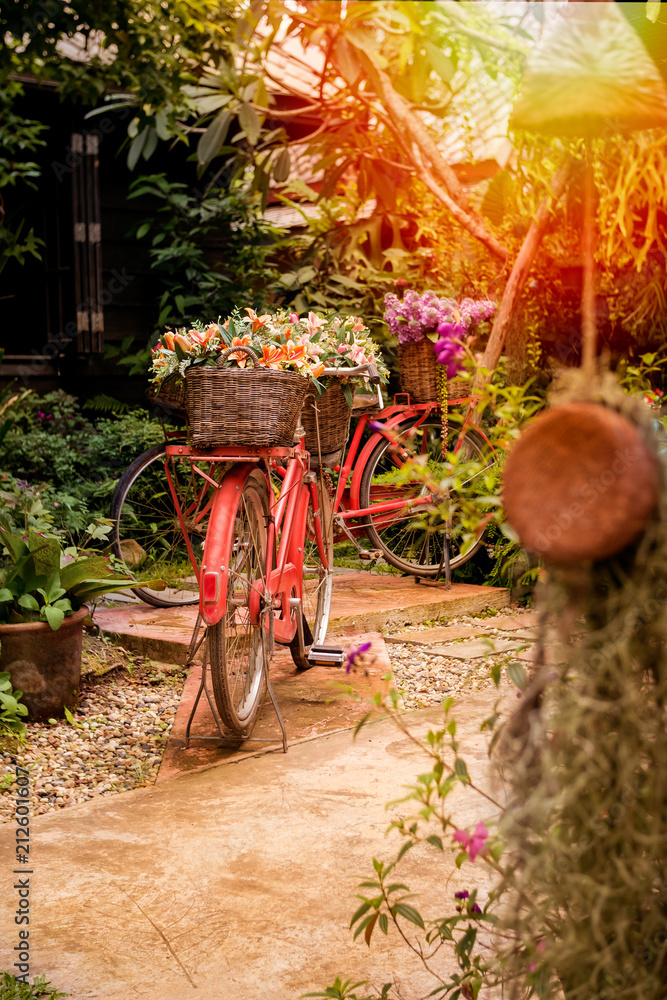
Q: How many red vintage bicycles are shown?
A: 2